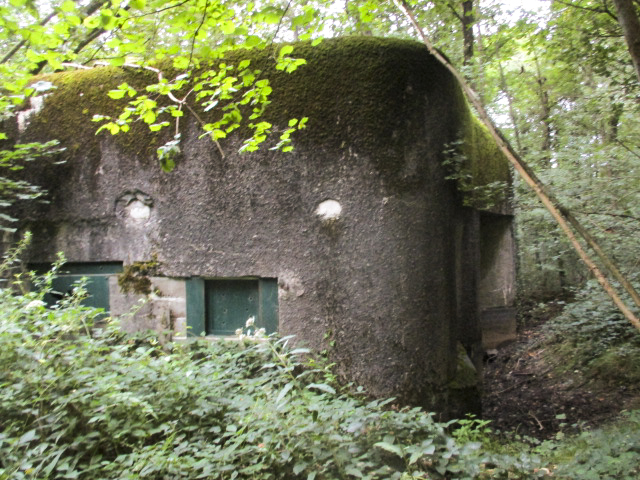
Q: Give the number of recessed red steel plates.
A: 0